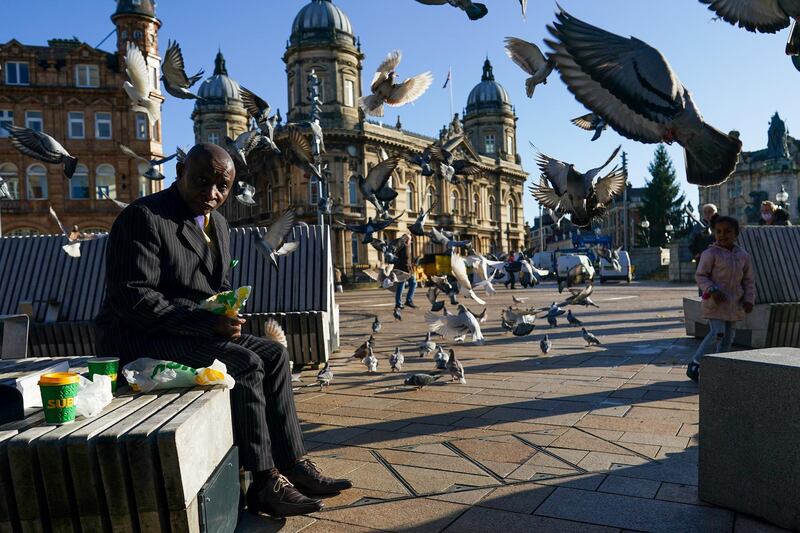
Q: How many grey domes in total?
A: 3